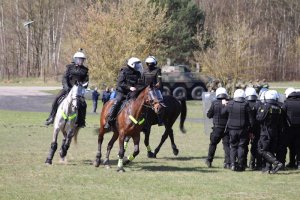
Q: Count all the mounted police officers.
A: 3